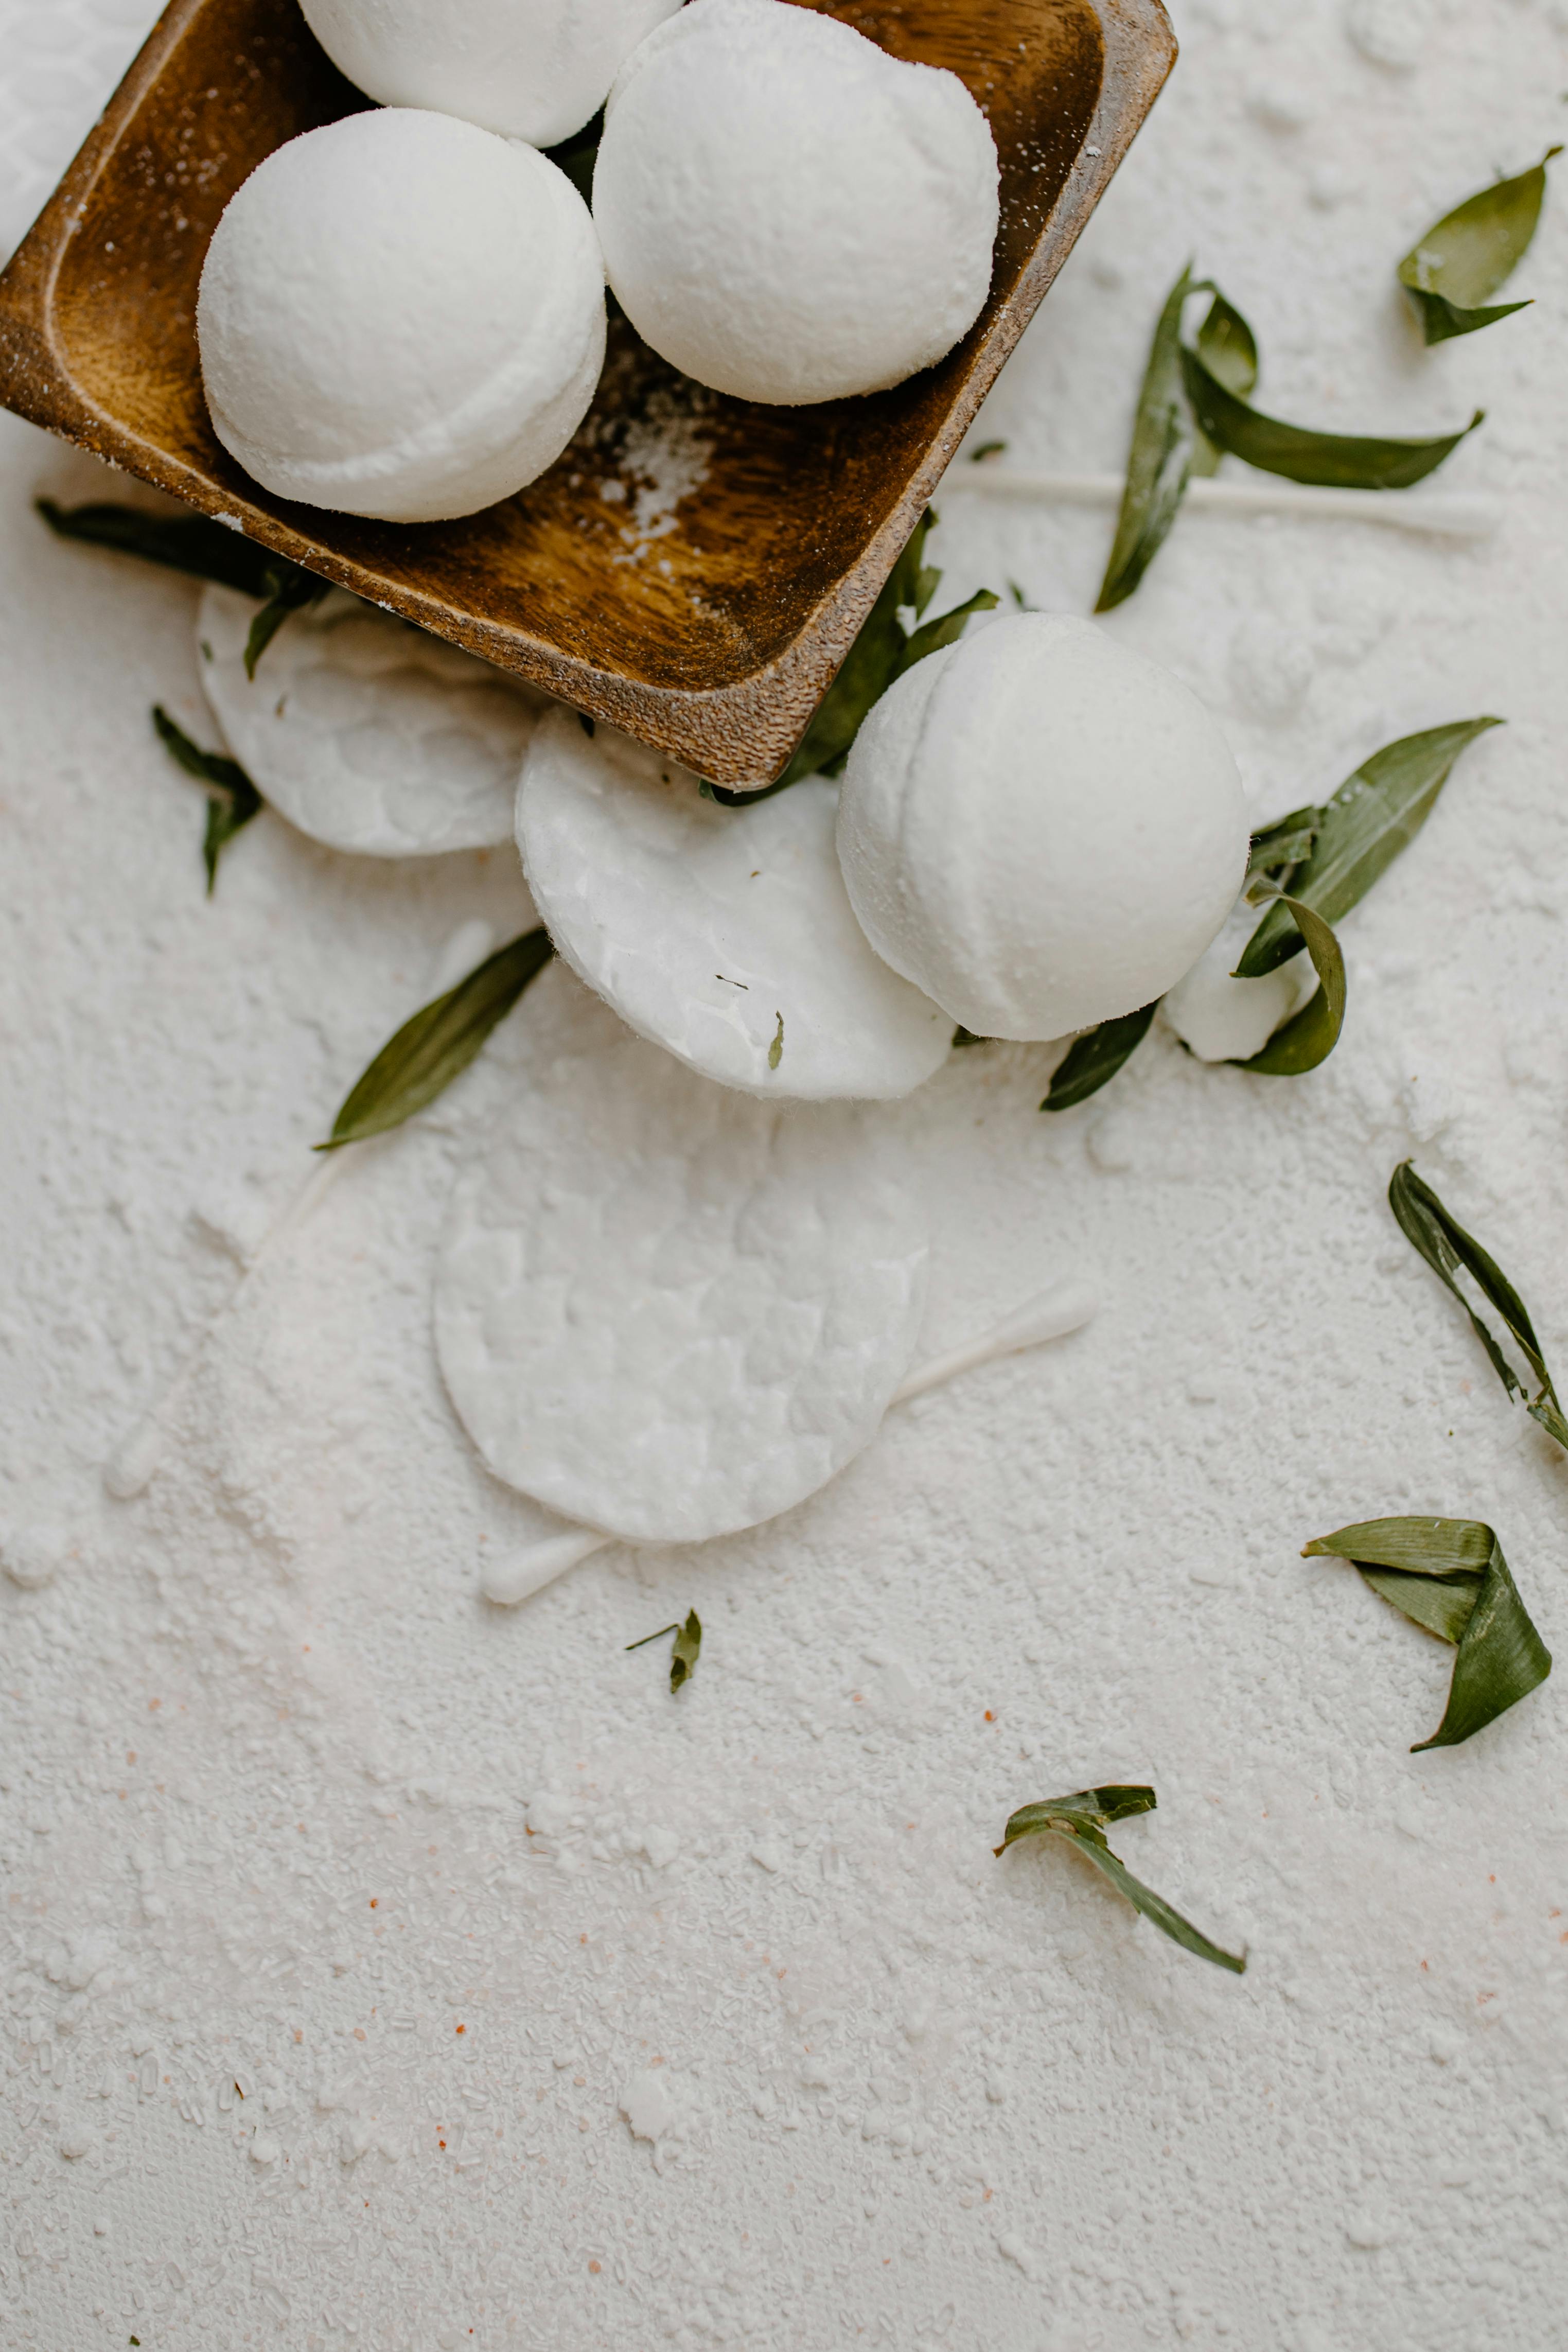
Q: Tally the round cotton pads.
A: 3